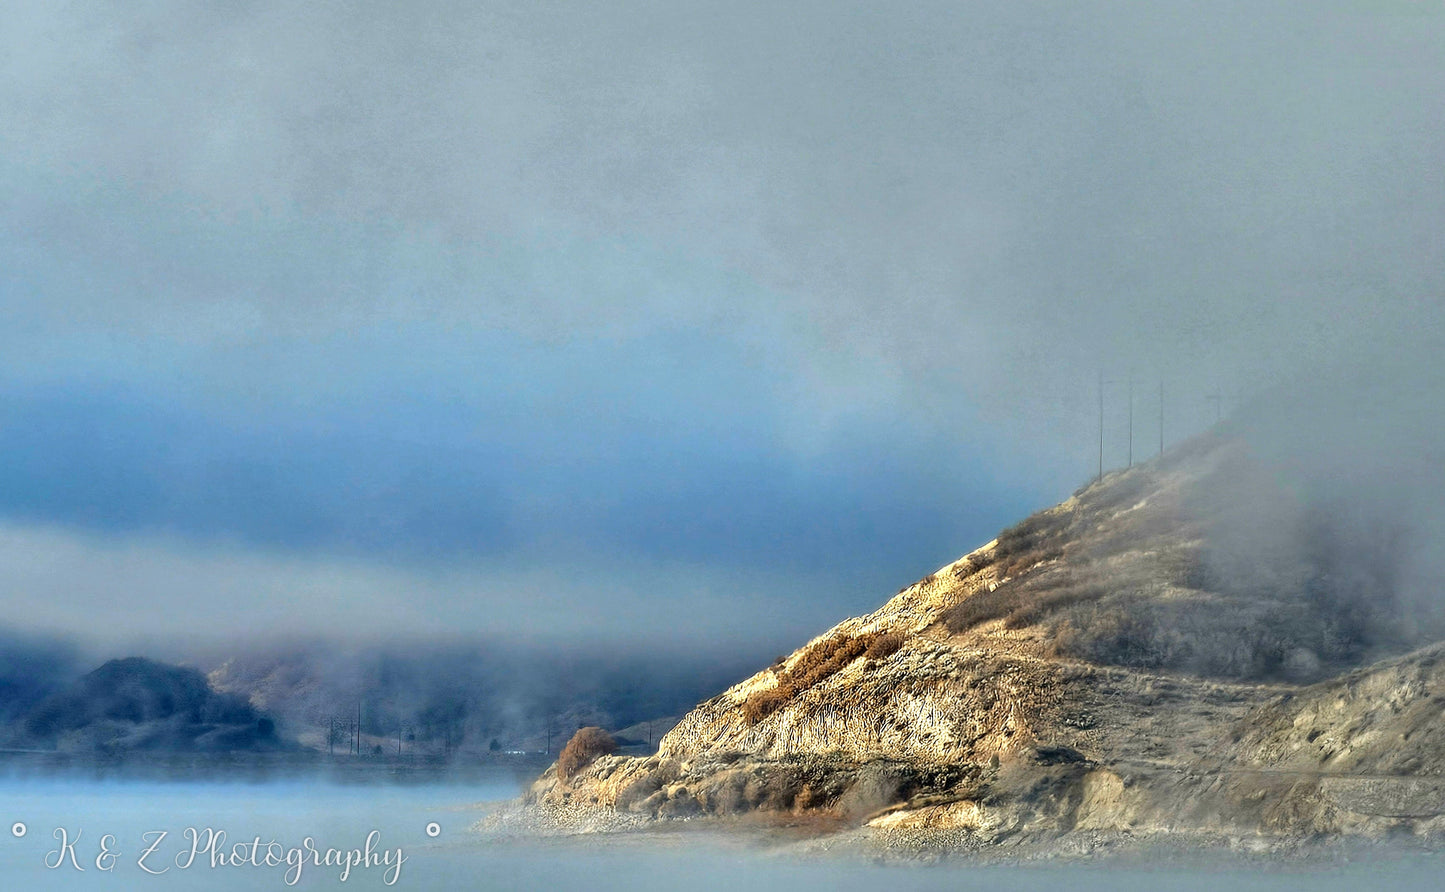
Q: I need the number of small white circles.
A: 2